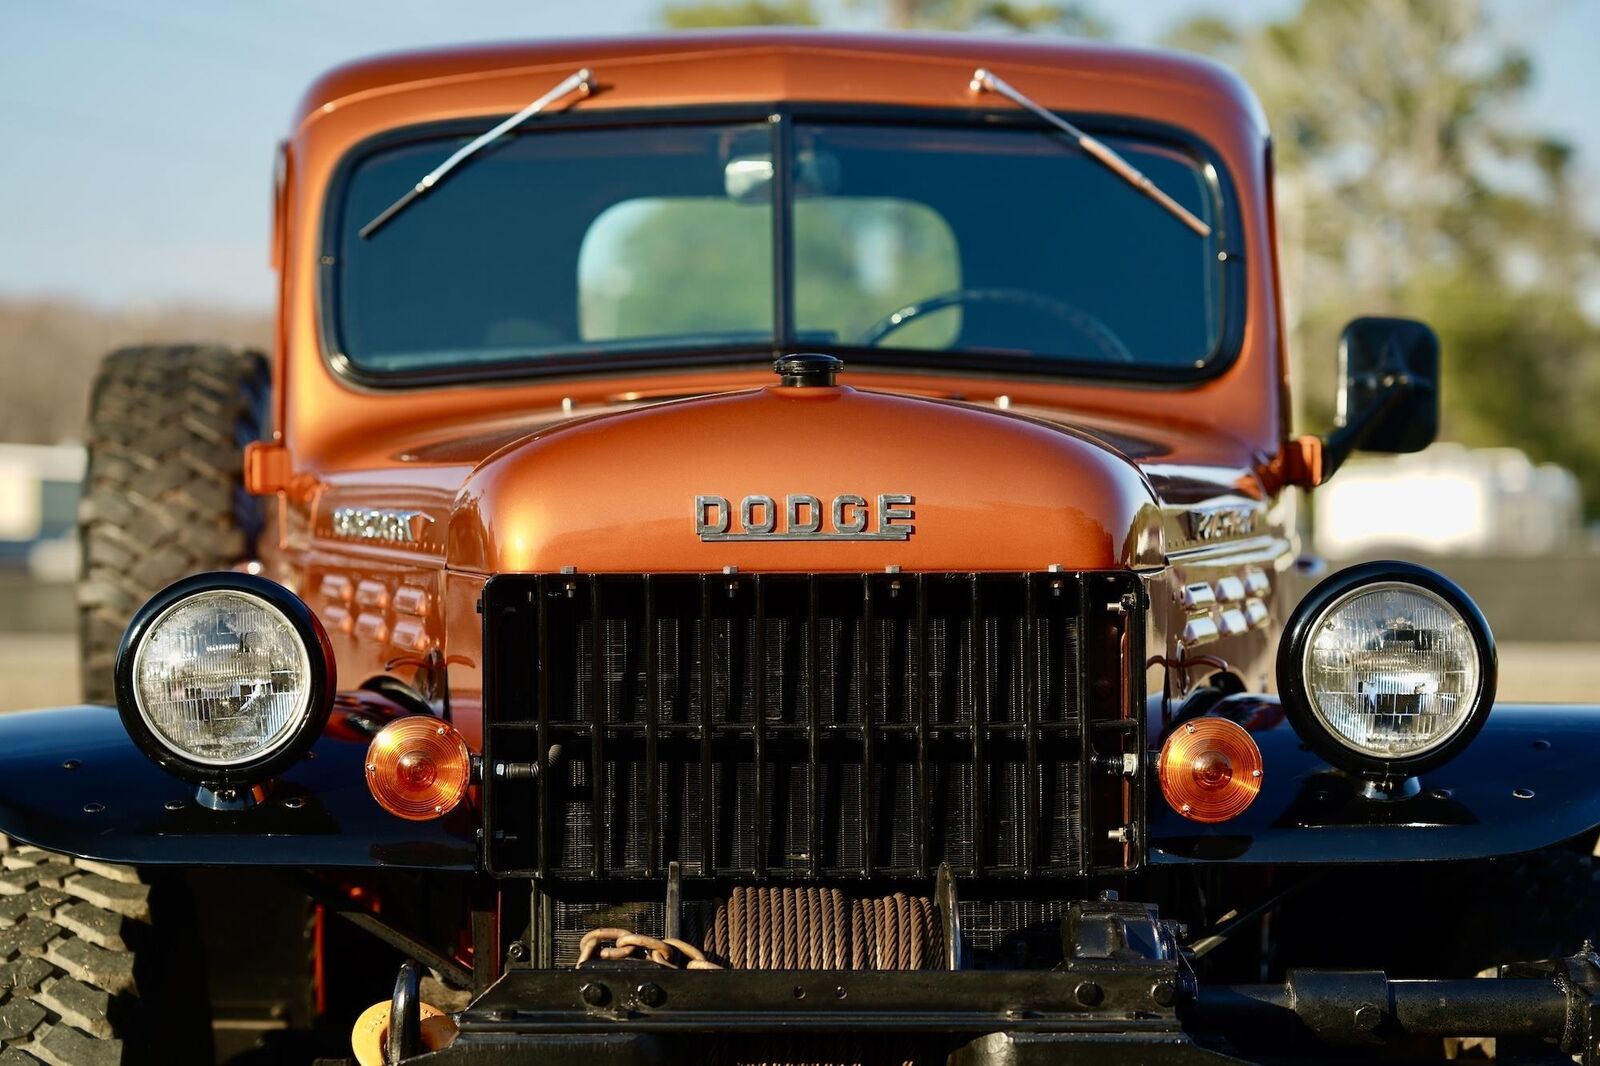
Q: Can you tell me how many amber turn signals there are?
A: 2